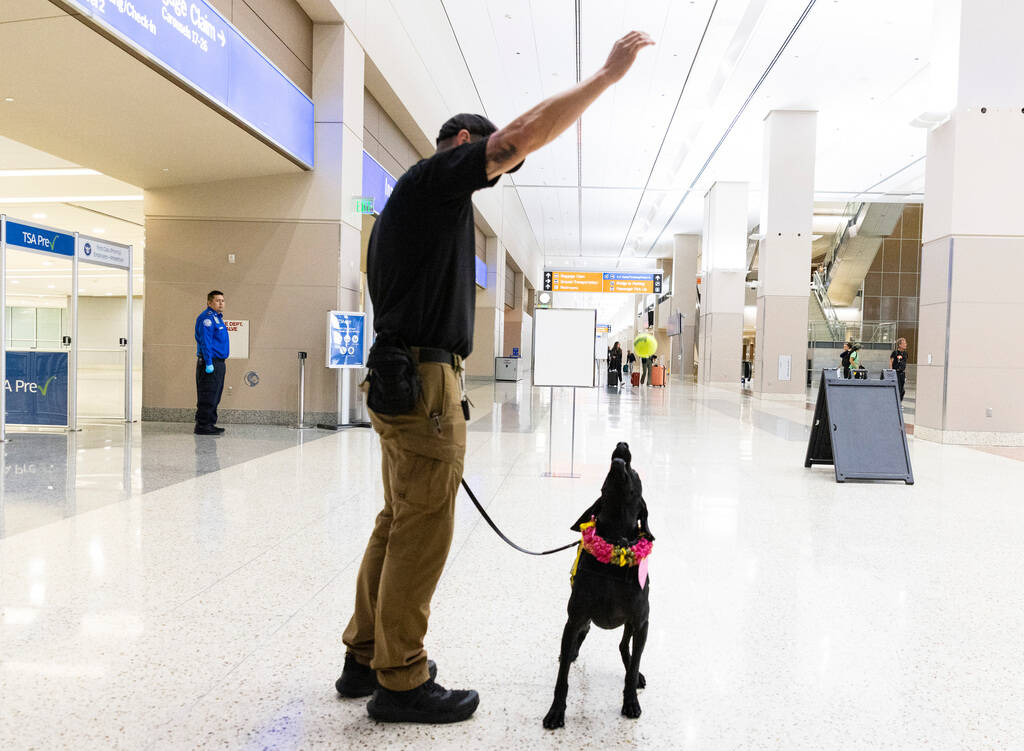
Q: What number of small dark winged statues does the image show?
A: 0